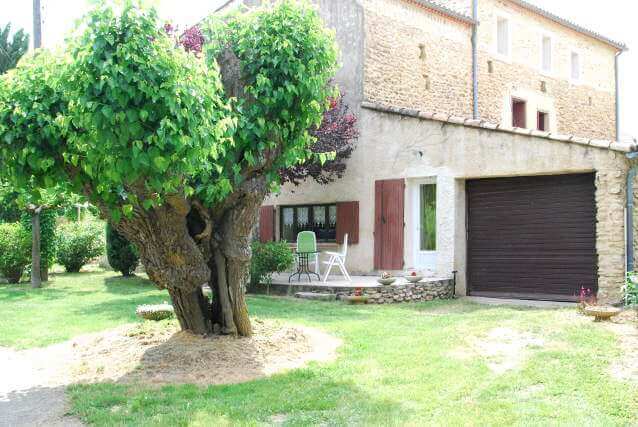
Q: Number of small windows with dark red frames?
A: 2